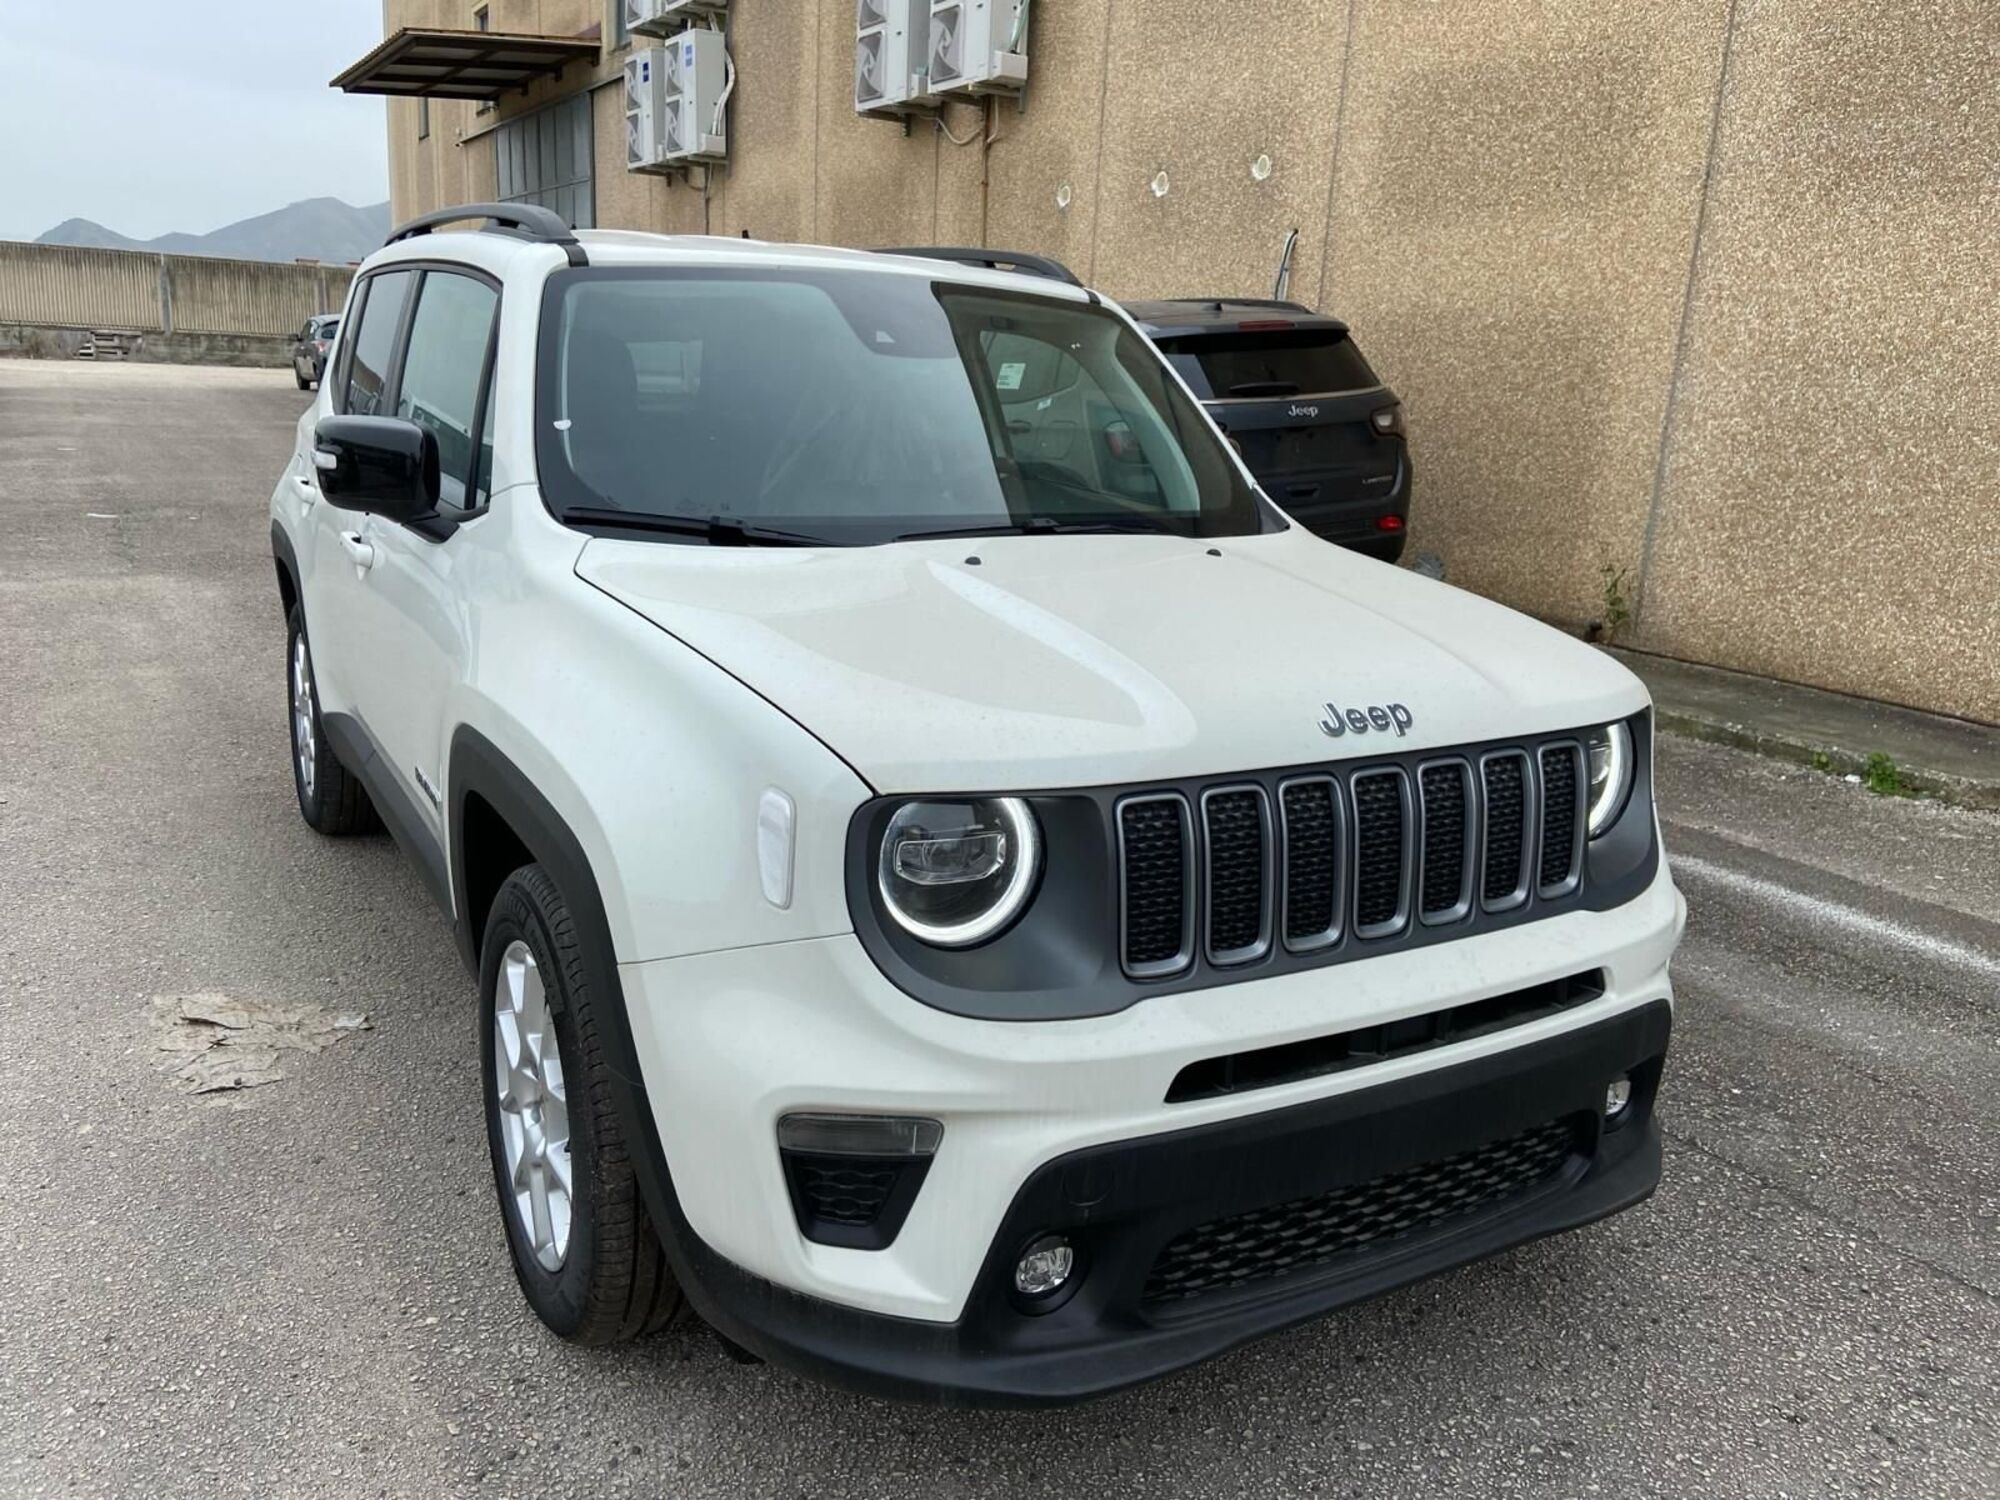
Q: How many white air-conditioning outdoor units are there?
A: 6